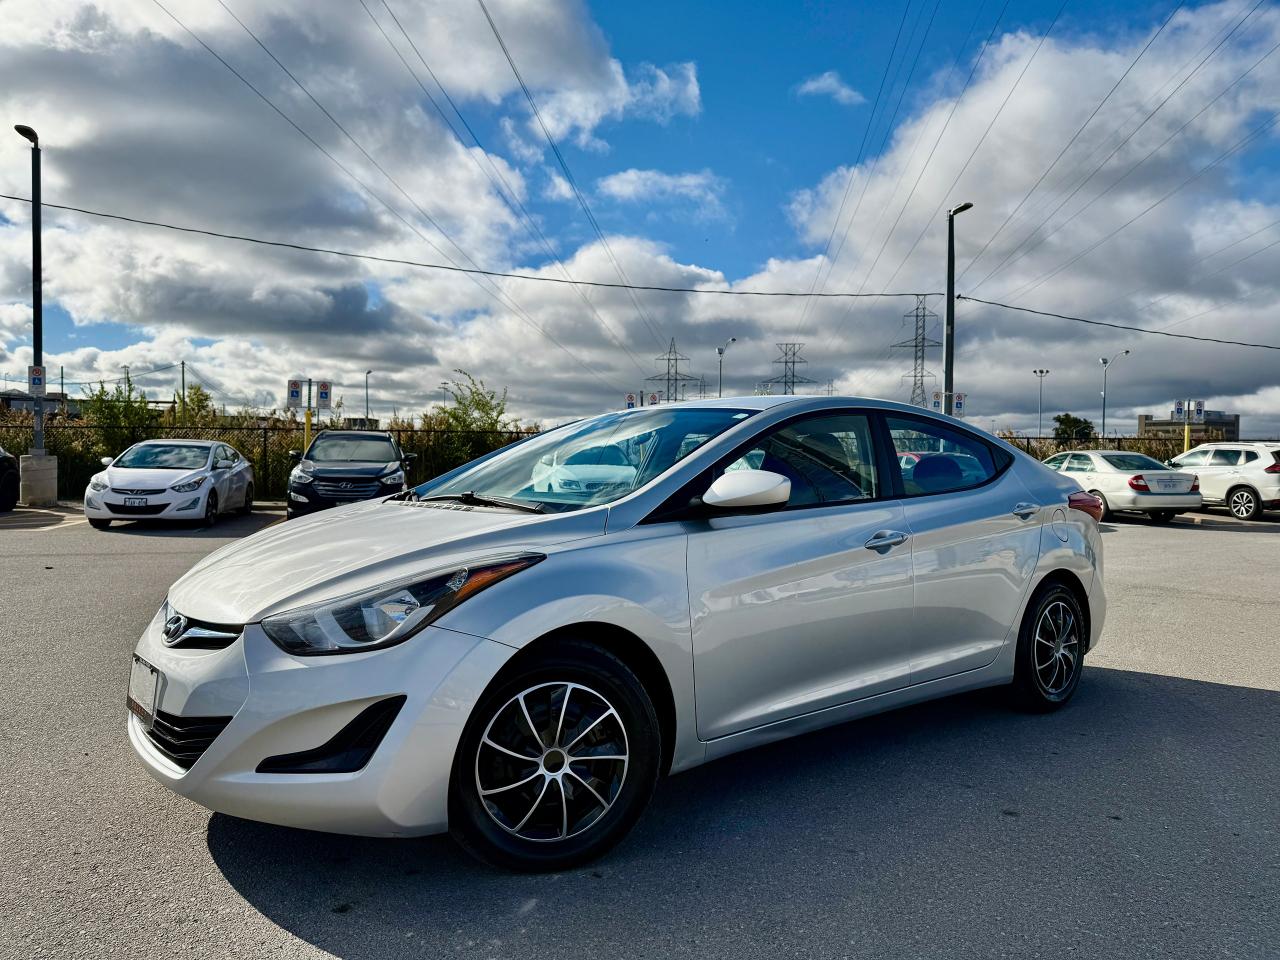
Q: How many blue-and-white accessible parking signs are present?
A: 9